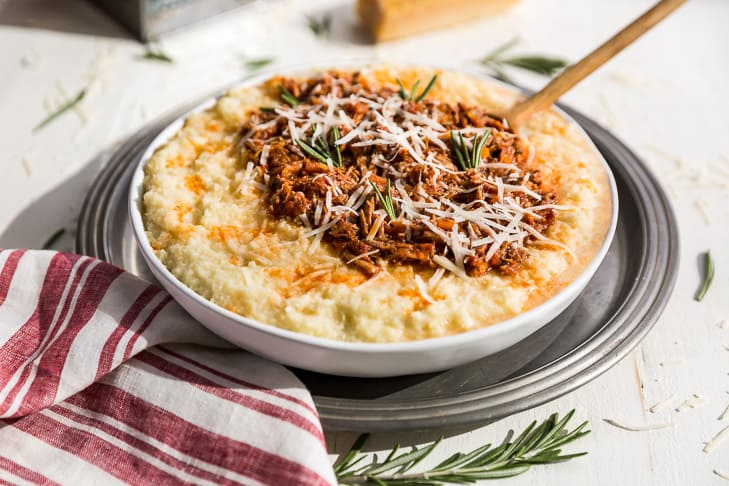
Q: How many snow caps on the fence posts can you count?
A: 0